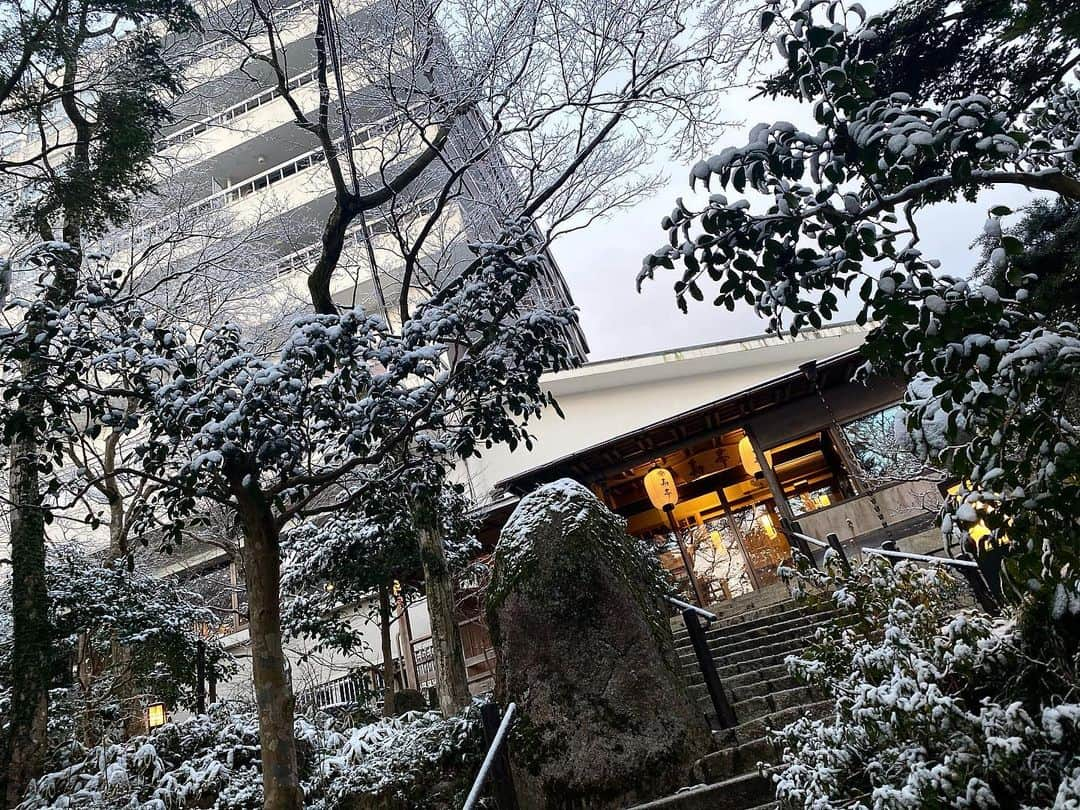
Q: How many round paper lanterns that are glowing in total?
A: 2